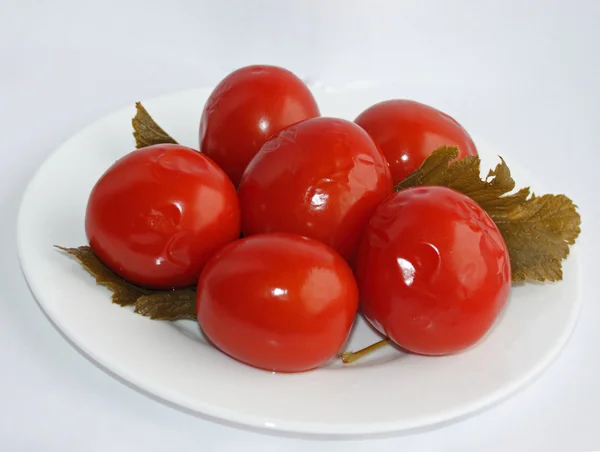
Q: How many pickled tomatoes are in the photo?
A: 6